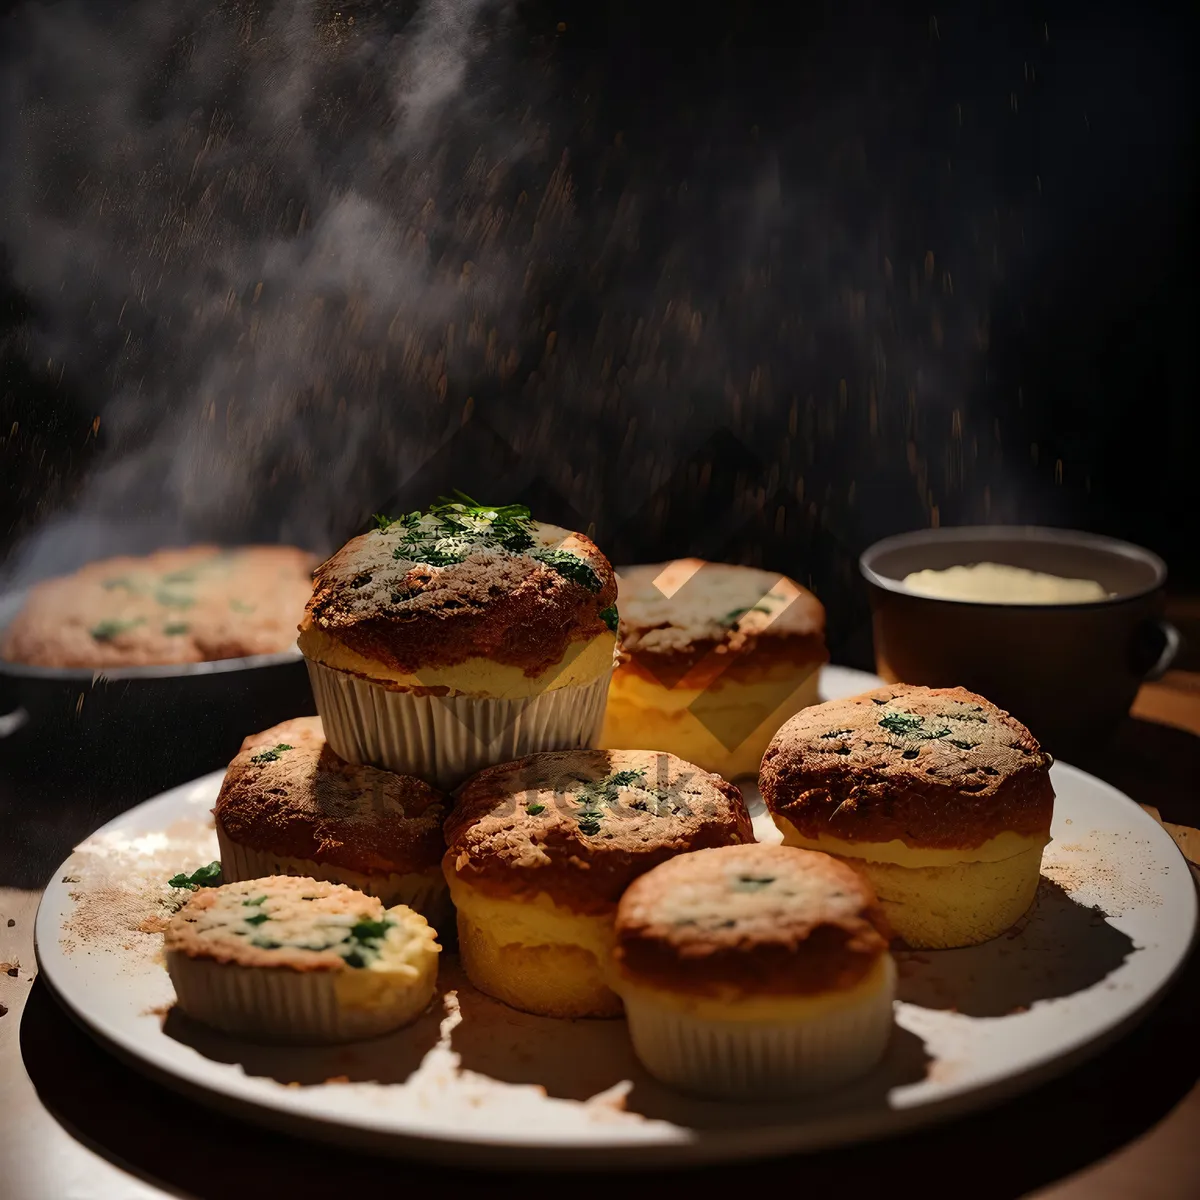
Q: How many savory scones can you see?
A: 7